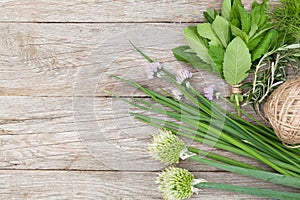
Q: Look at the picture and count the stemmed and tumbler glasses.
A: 0